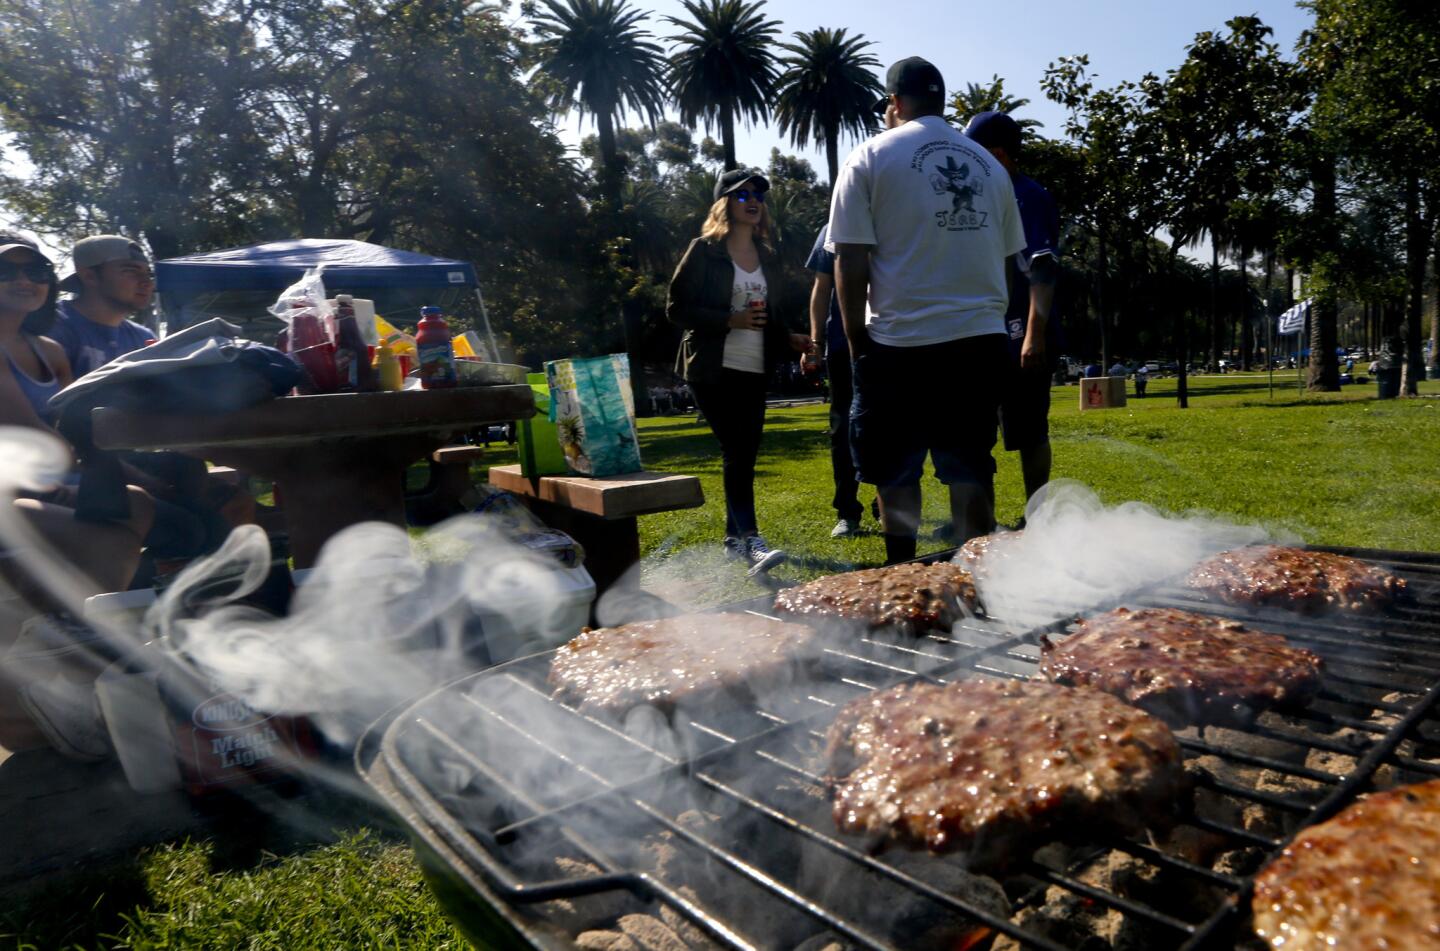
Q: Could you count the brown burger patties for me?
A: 7